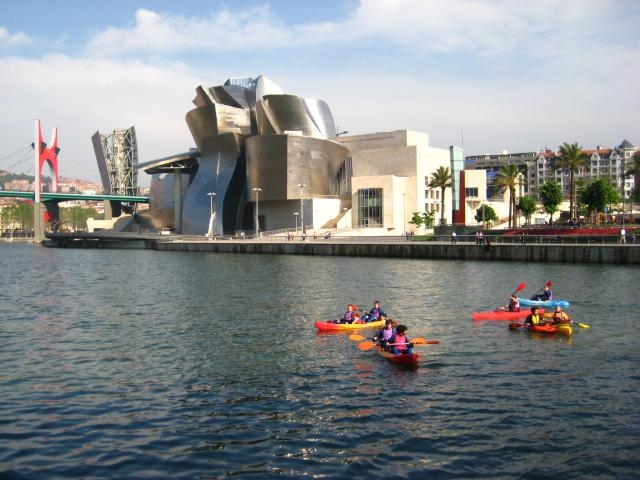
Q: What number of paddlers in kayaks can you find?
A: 8